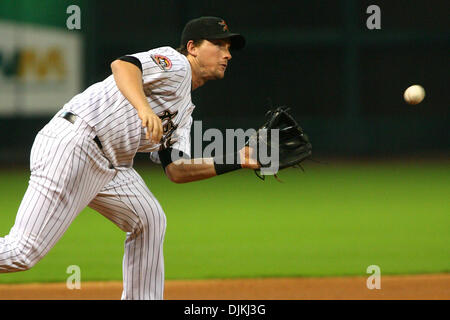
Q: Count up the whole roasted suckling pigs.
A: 0